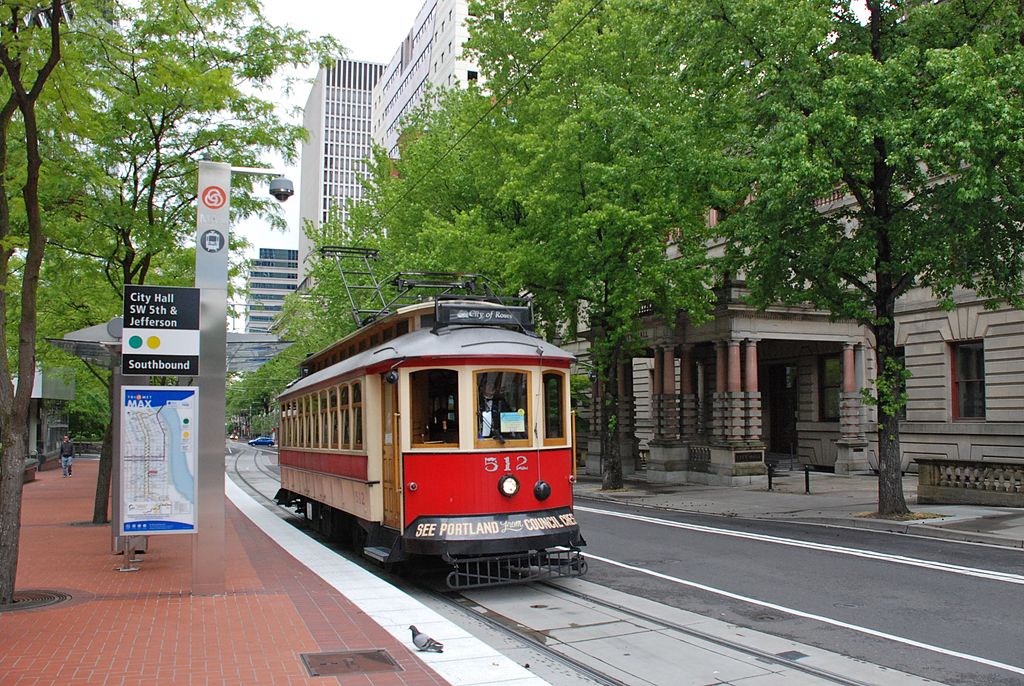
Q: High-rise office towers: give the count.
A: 3